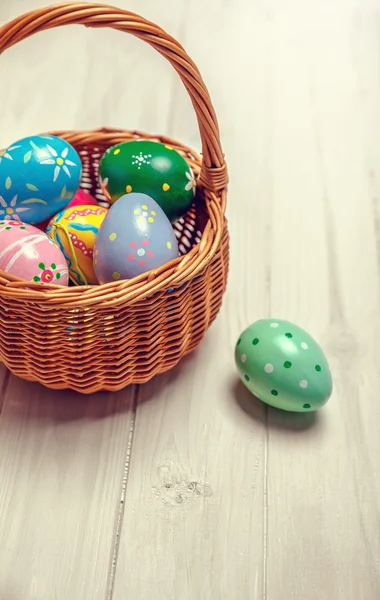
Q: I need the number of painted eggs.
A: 7